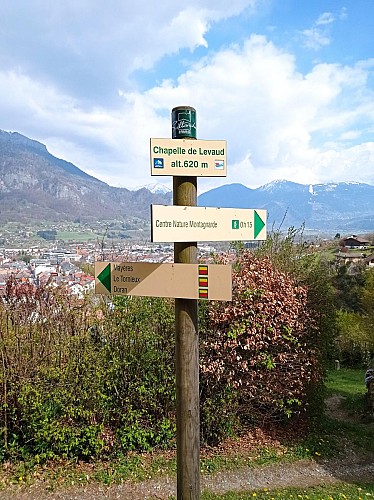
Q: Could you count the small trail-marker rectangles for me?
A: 3